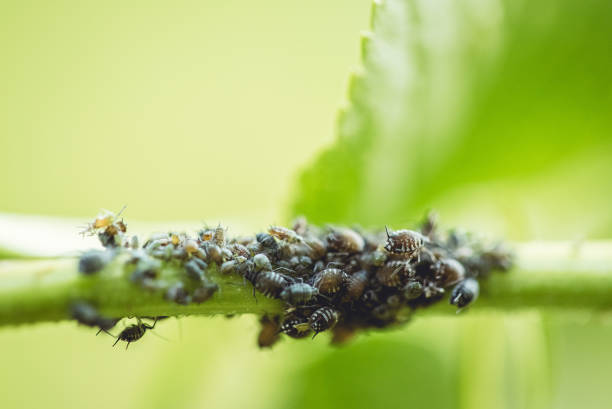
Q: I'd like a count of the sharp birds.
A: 0